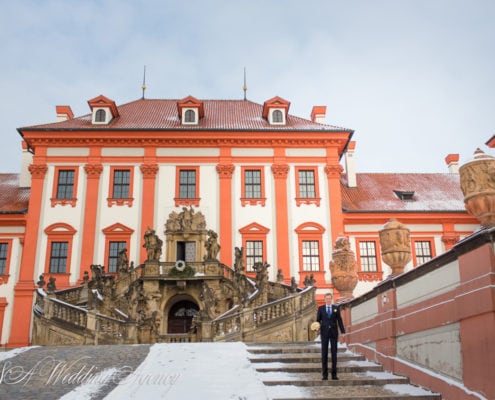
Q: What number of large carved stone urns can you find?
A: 3